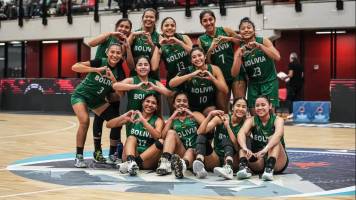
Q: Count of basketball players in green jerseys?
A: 12